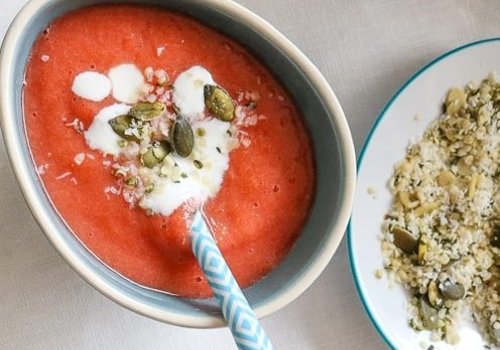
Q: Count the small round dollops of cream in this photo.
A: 2